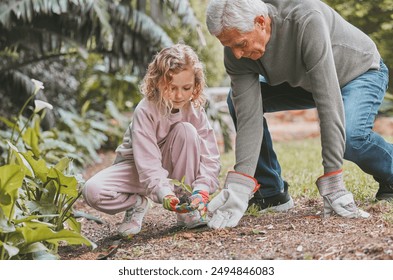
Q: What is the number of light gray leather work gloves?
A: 2